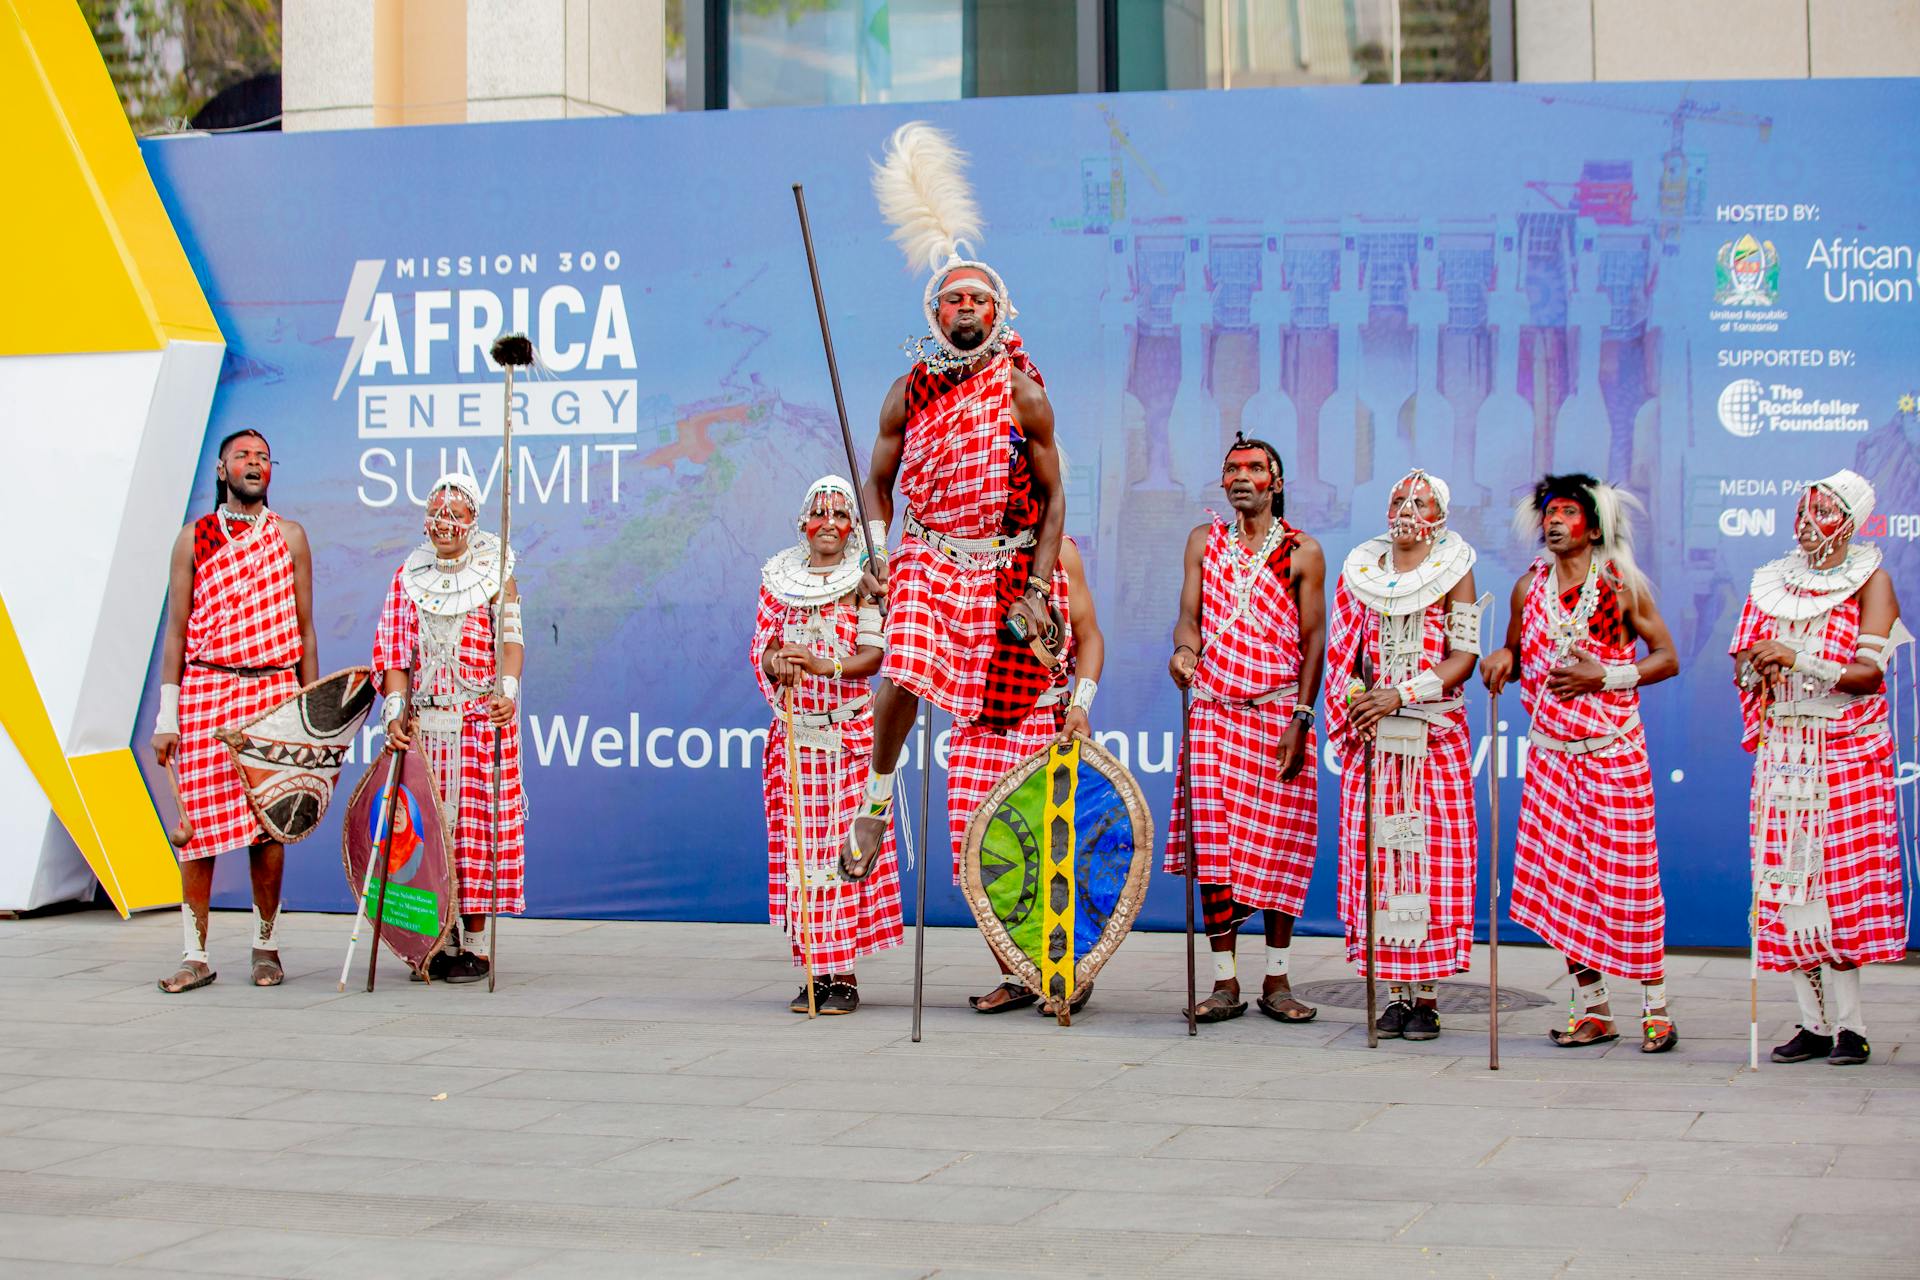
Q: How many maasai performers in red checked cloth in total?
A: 9